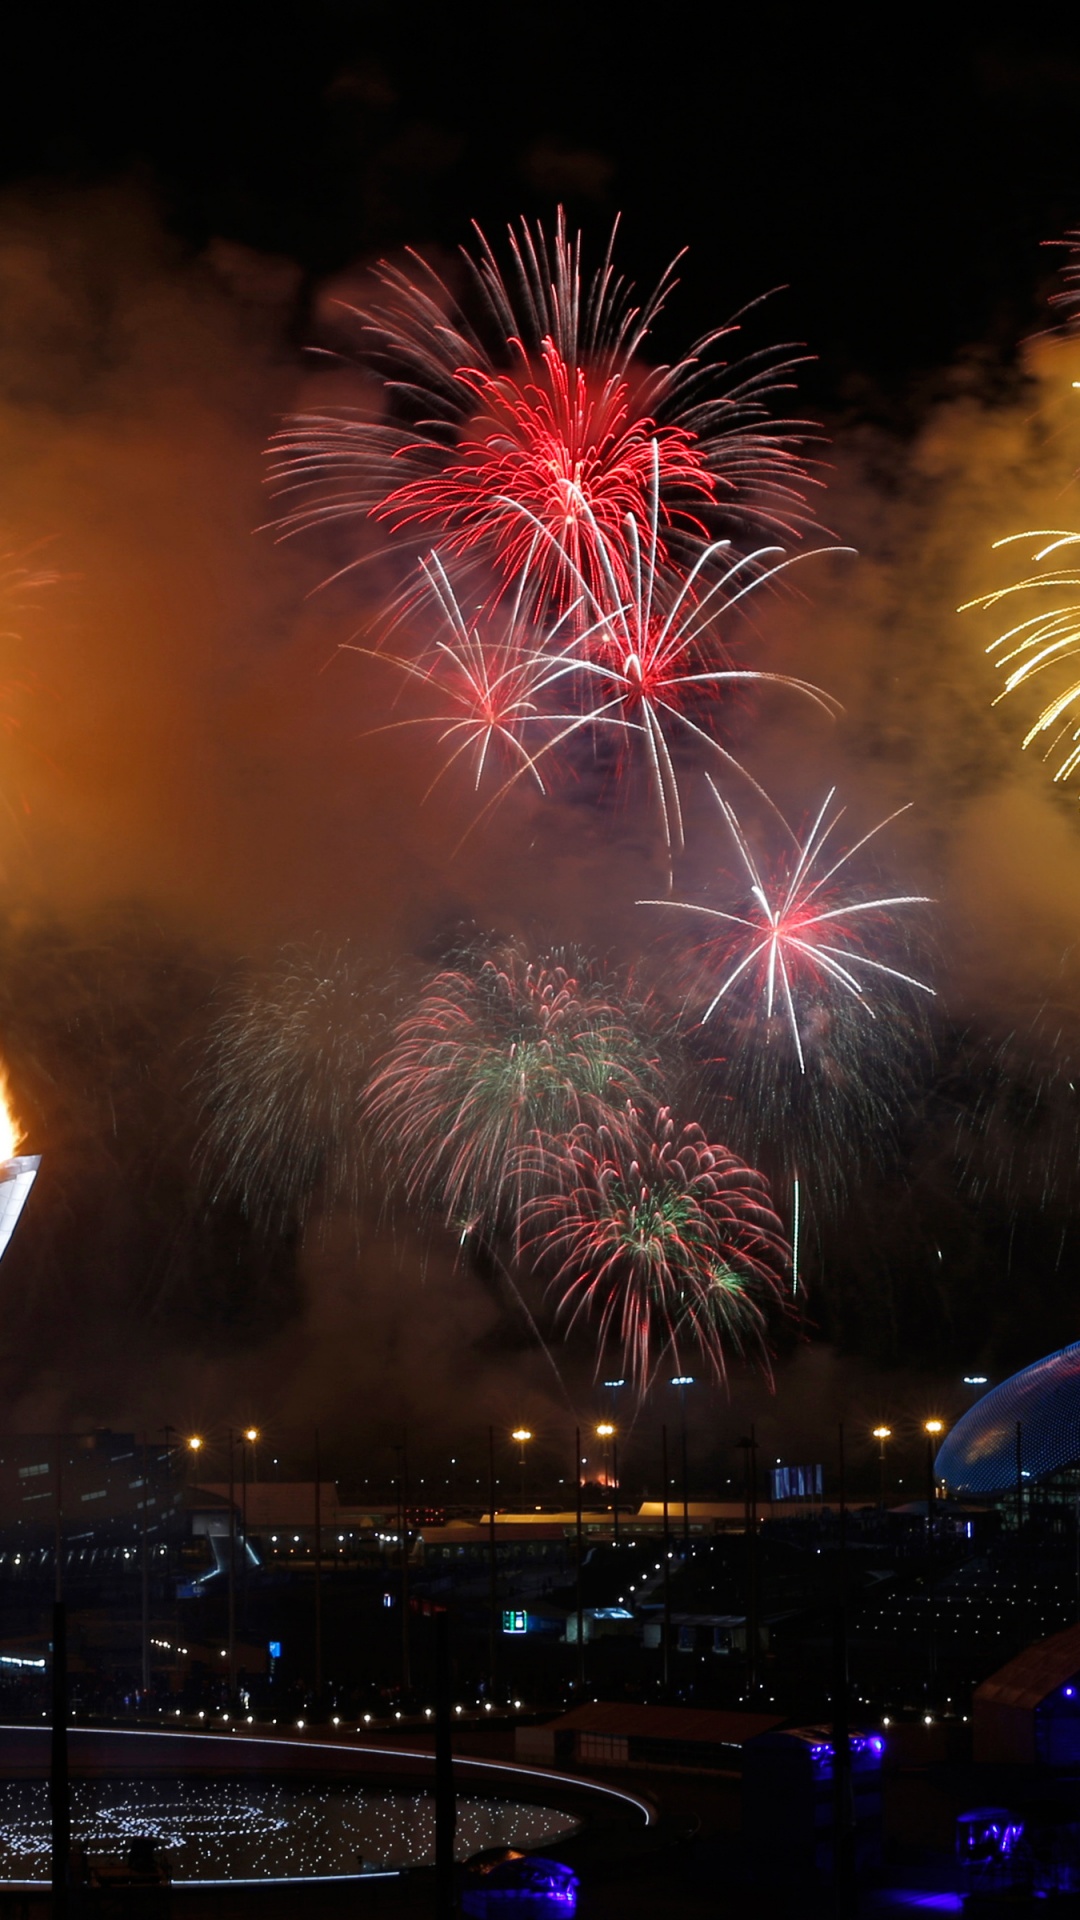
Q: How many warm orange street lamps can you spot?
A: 6